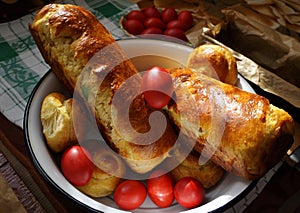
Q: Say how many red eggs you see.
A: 14